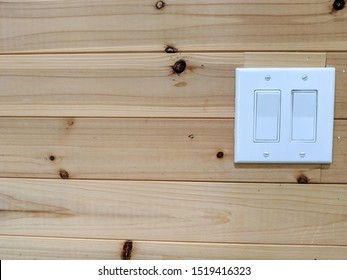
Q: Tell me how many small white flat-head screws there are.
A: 4